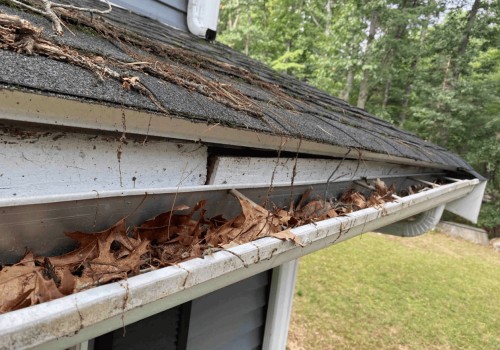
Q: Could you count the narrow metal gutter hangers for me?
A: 4